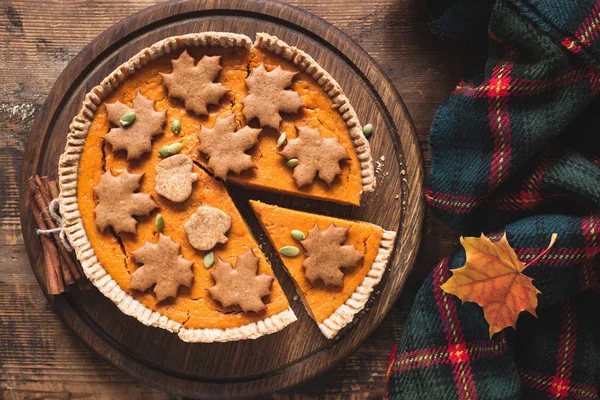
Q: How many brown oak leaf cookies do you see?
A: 9